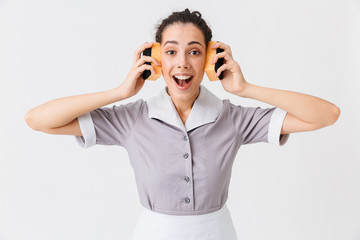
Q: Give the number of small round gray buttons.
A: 4